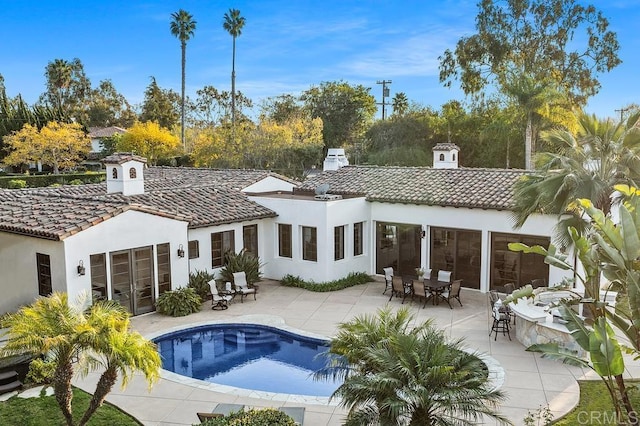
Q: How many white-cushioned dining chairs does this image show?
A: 6